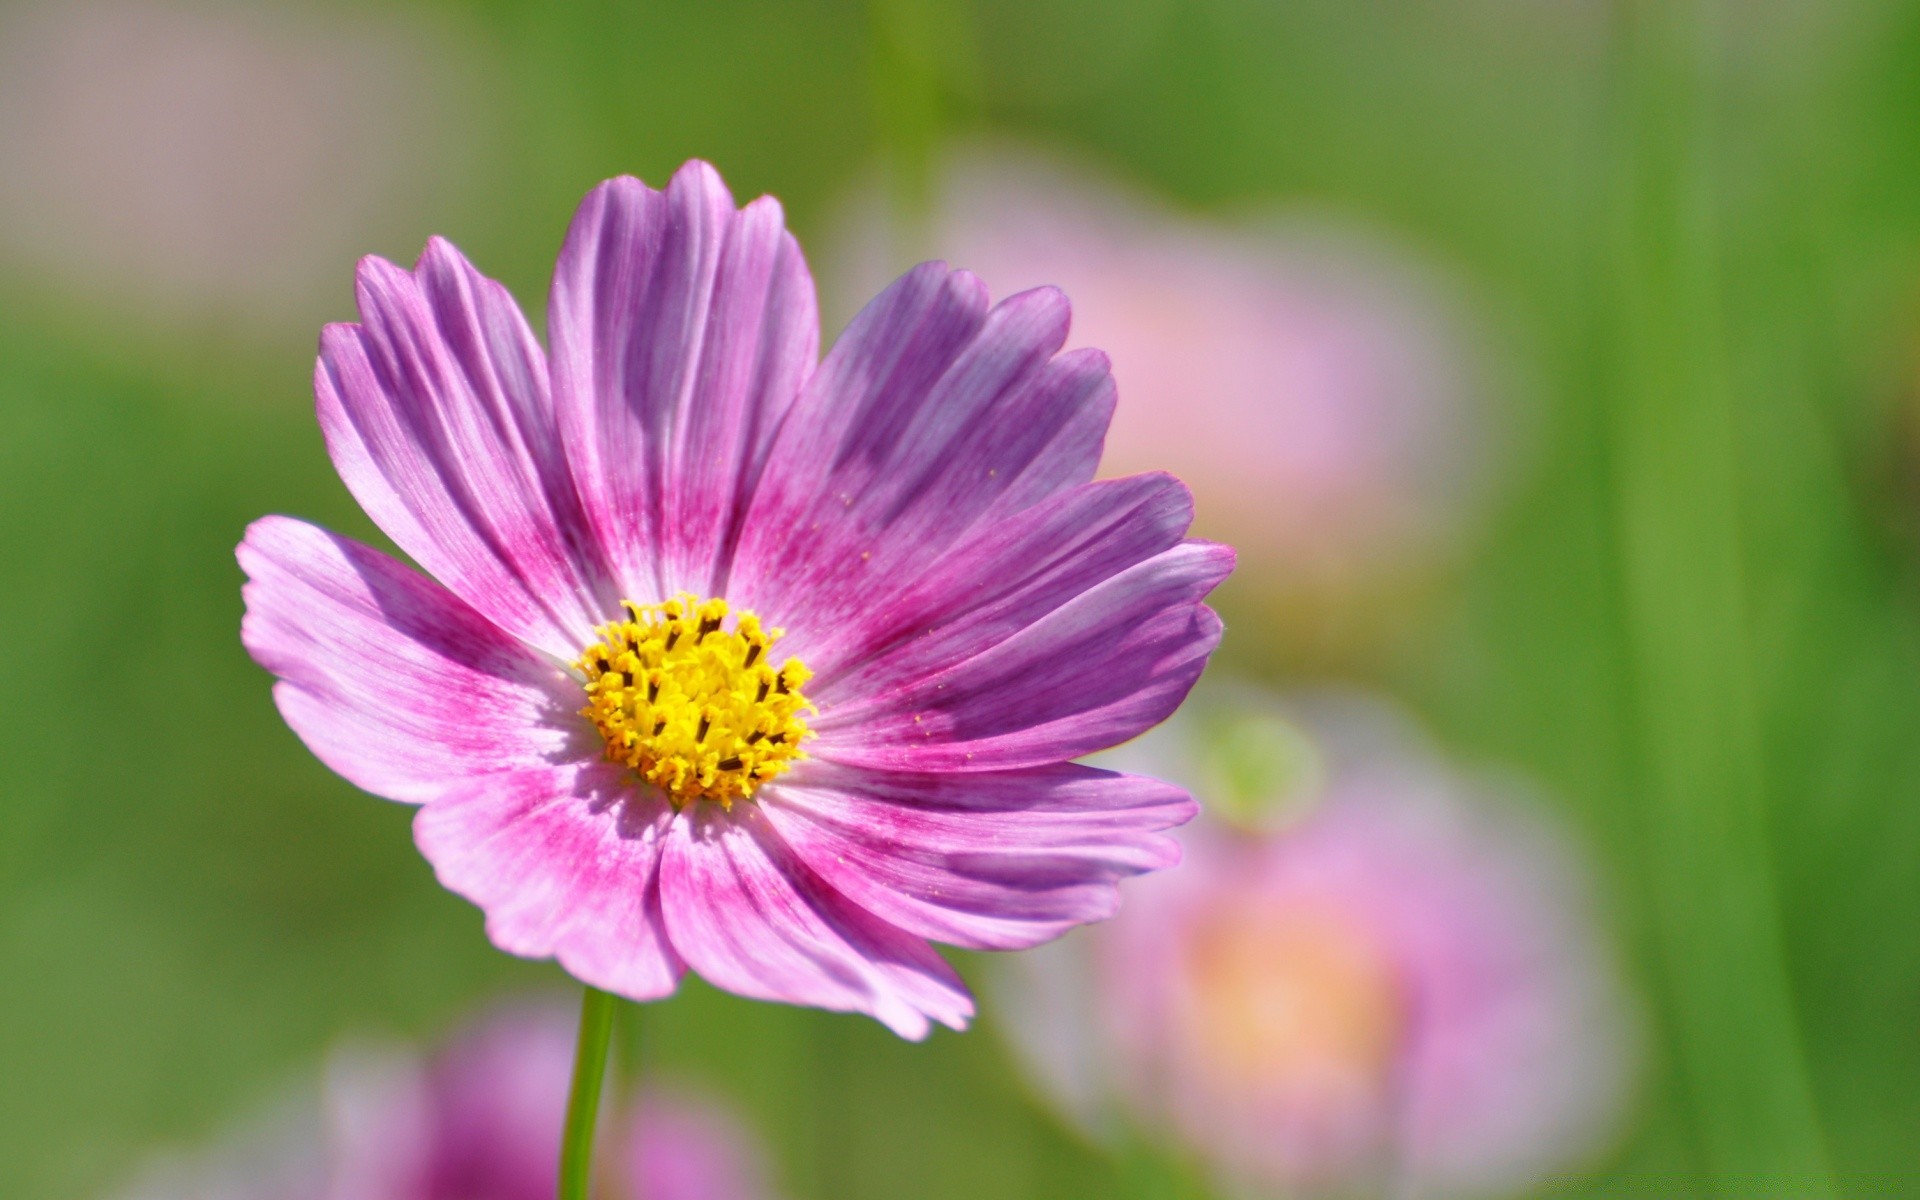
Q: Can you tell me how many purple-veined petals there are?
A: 8